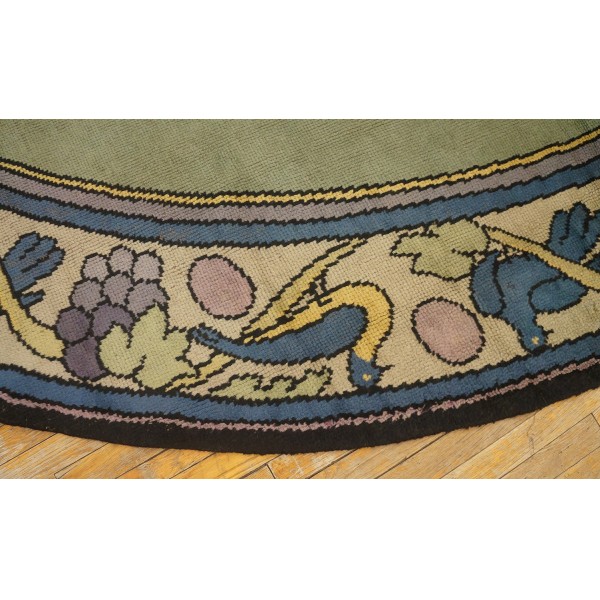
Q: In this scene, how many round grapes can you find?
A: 9